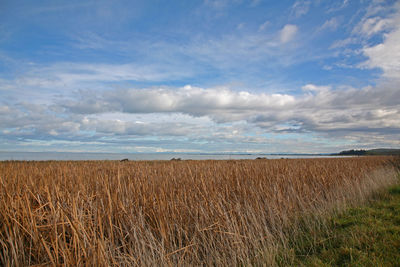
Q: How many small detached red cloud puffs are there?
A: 0